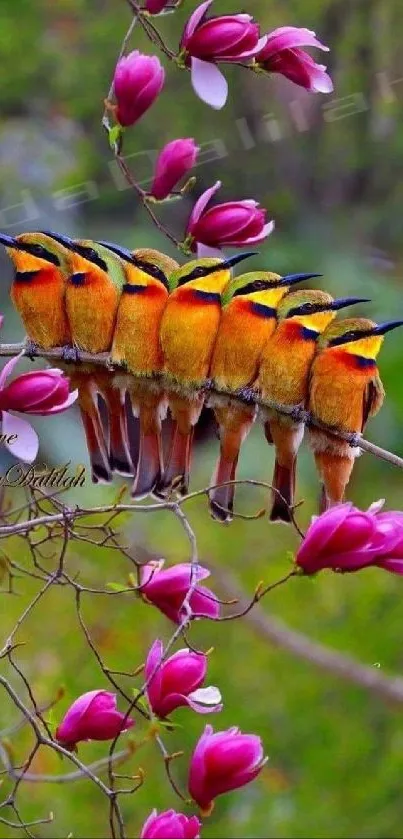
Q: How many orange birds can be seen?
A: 7